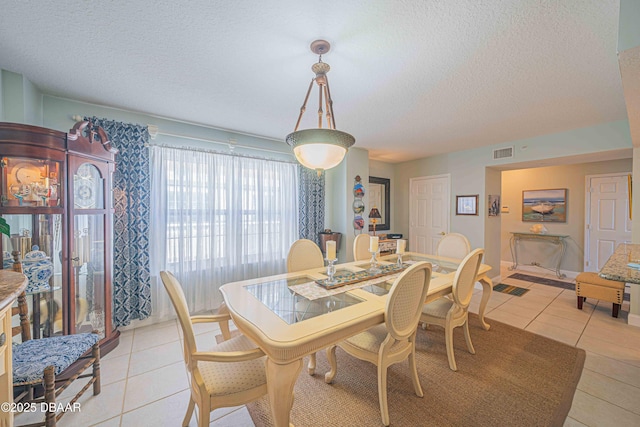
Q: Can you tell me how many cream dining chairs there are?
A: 6